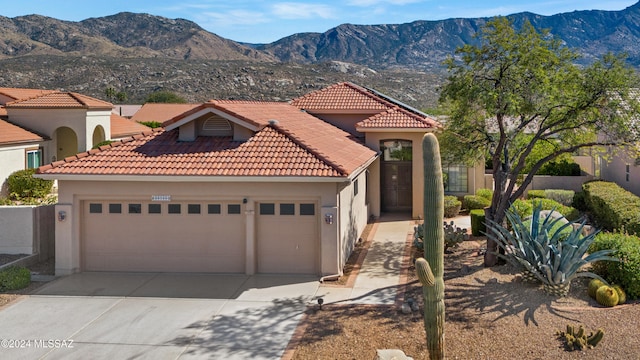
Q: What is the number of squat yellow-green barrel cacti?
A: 3